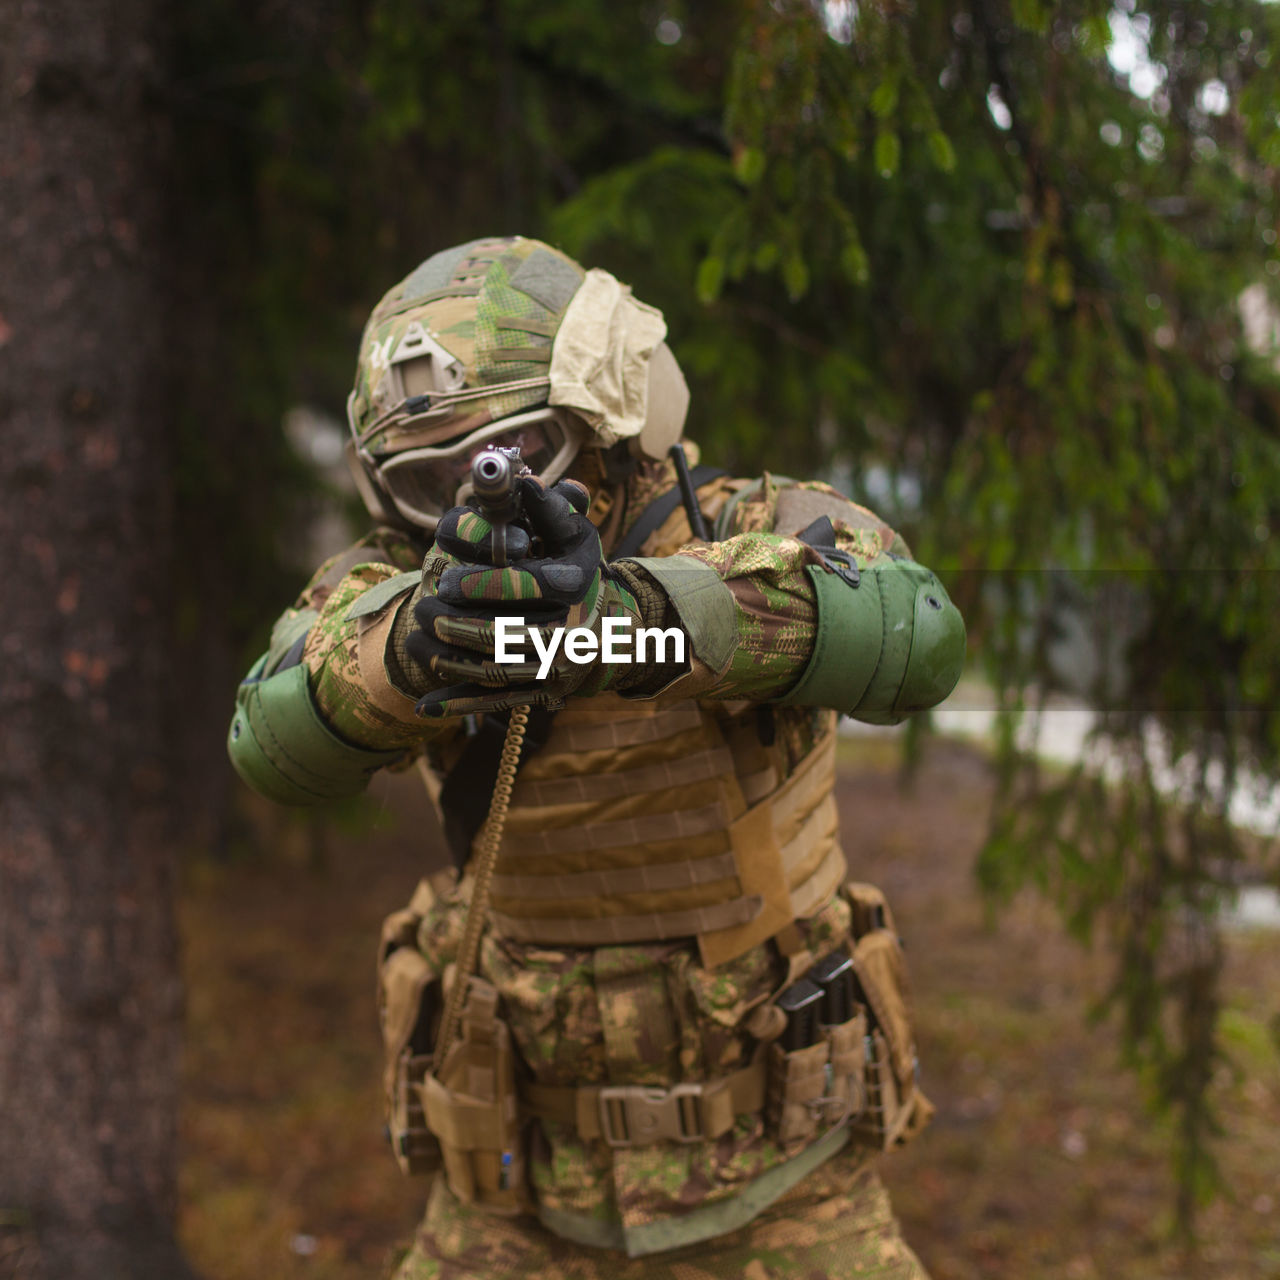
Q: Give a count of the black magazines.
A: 2